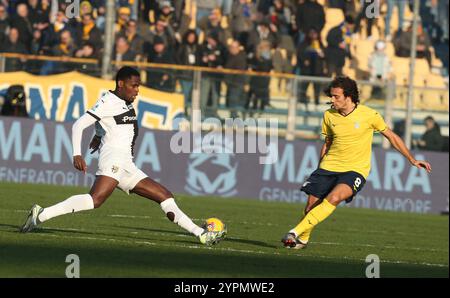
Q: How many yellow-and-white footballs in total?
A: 1